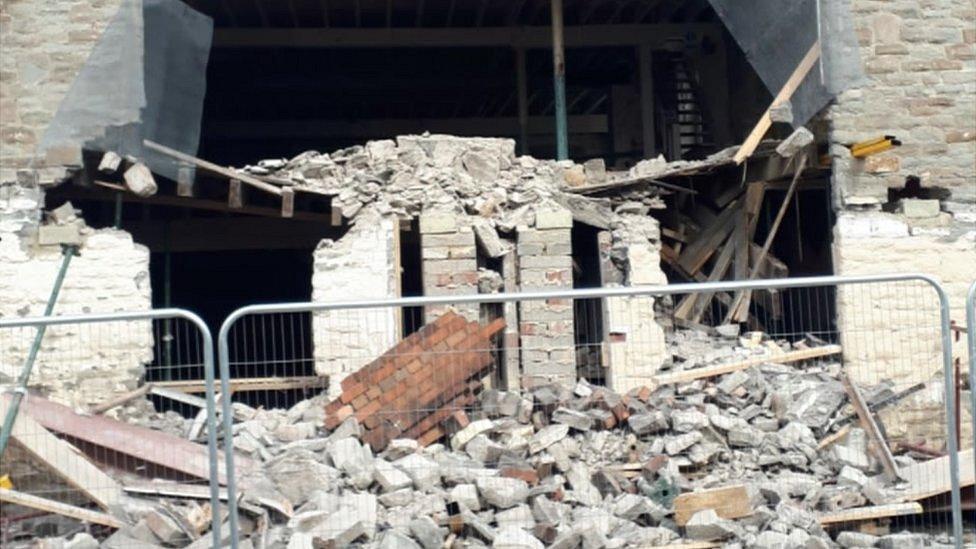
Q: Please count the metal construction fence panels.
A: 3